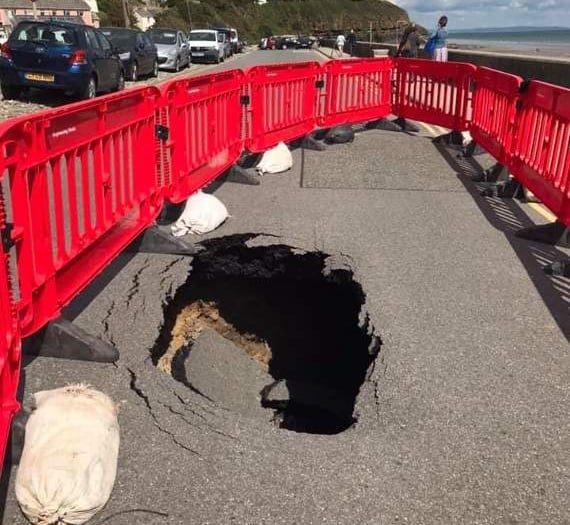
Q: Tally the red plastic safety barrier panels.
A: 8